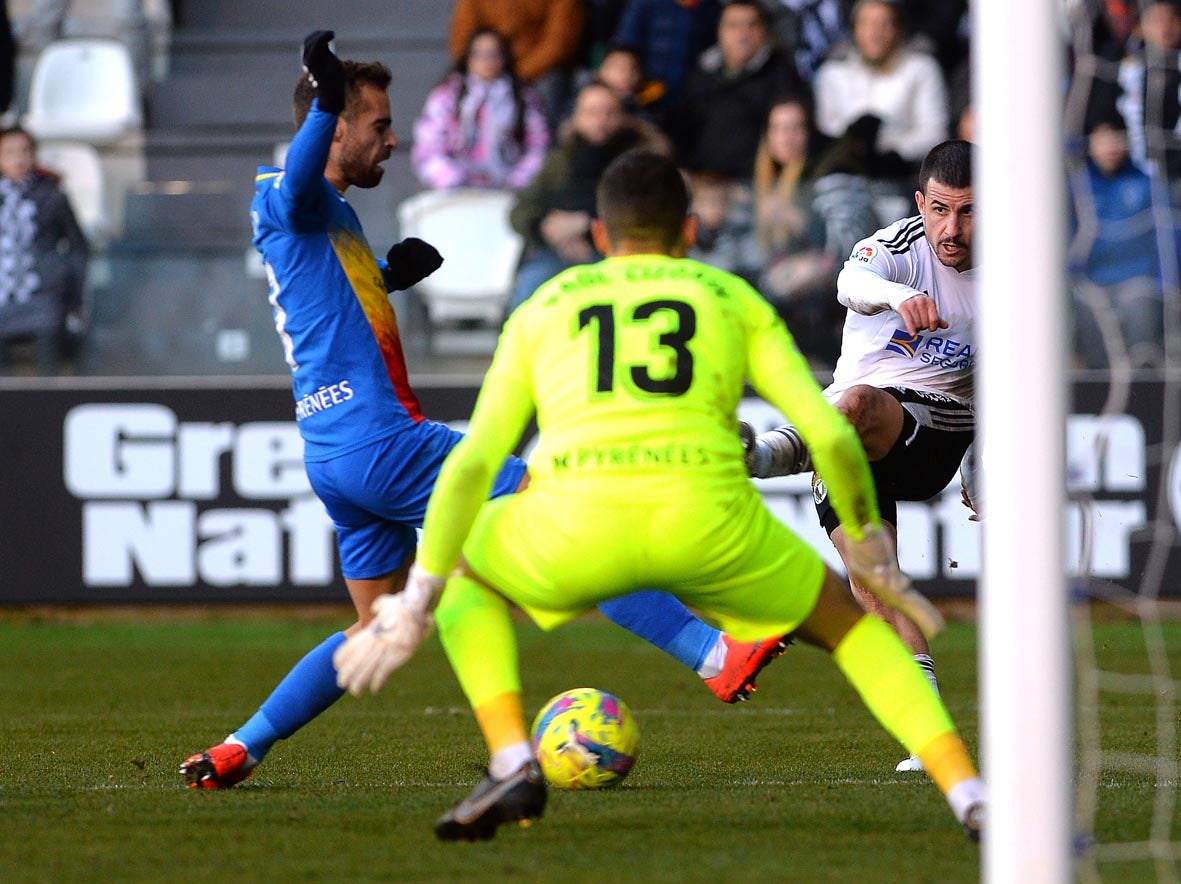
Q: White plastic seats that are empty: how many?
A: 3